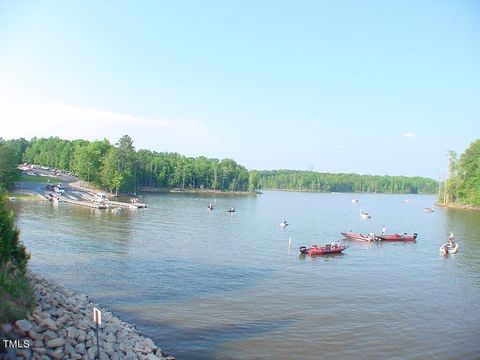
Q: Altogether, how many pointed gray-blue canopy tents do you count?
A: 0